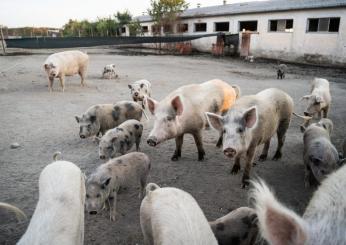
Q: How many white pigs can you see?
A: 7